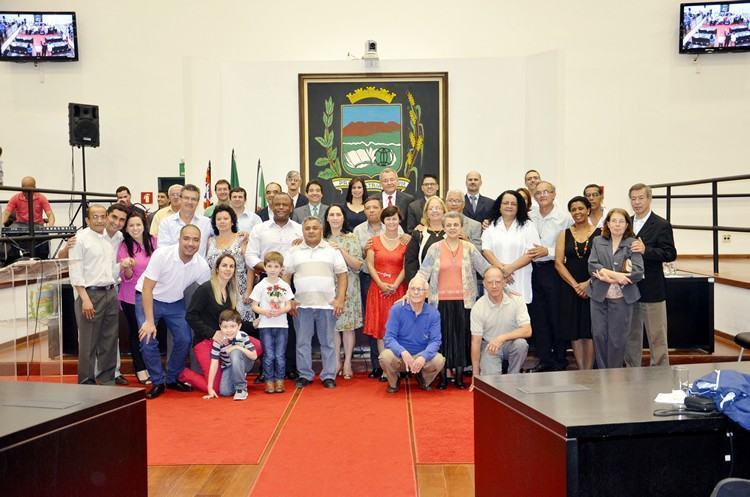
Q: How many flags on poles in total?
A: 3